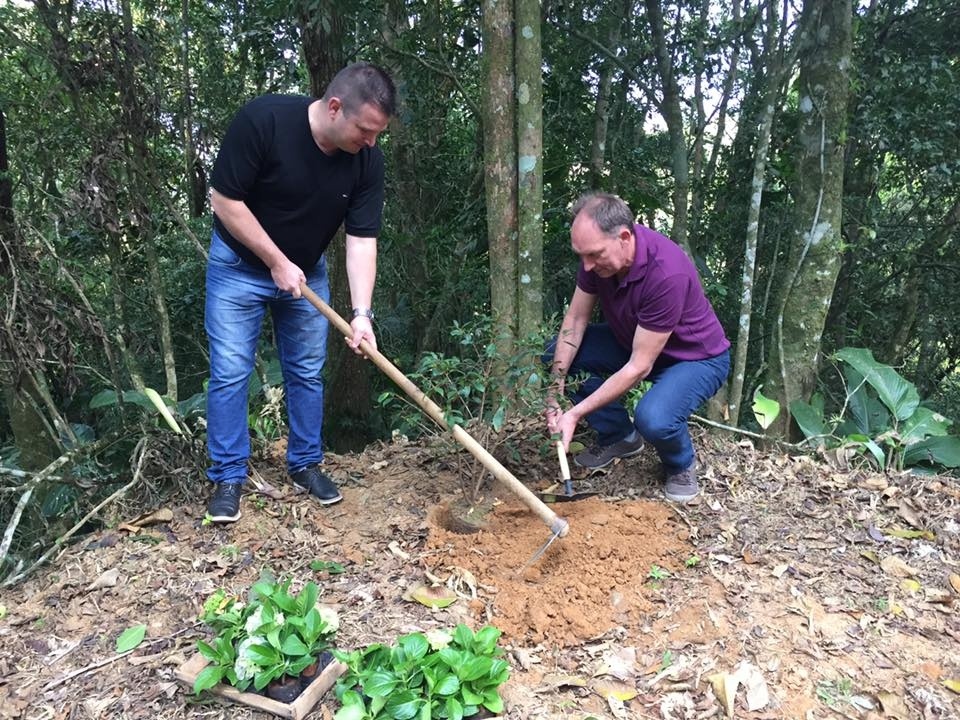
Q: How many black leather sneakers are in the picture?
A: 2